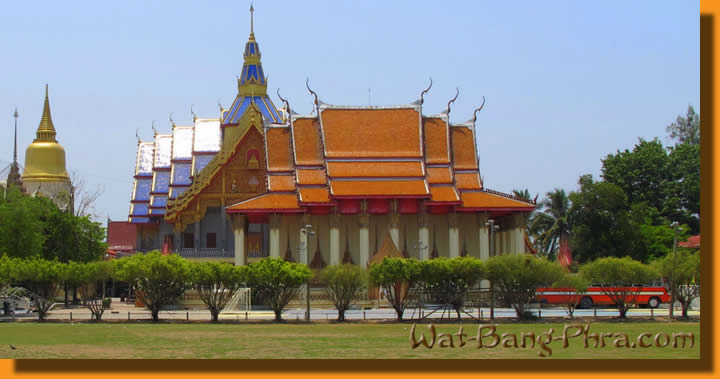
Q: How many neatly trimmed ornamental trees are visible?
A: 12